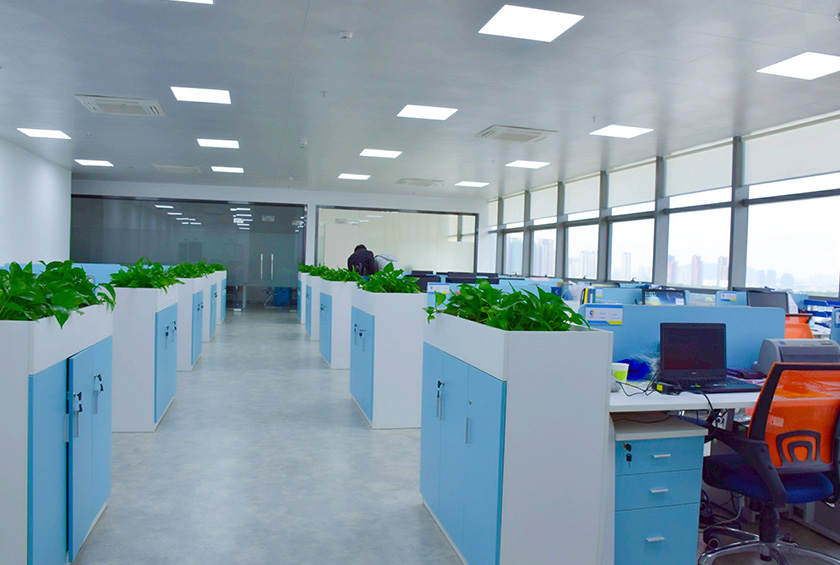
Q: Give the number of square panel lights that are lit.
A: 14